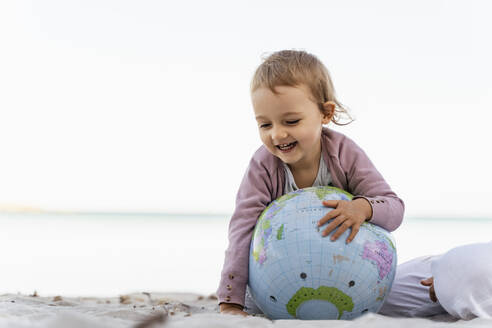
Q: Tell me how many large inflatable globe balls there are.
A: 1